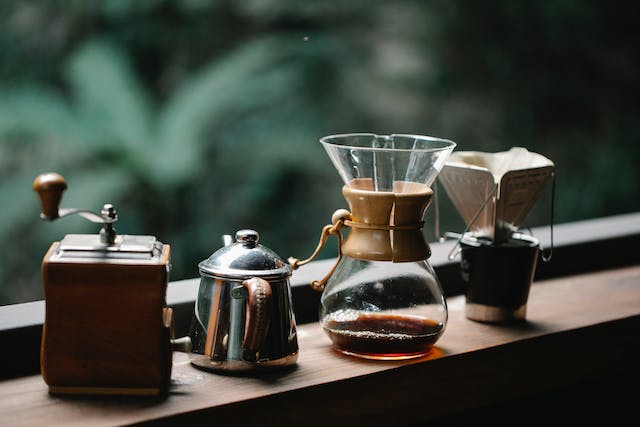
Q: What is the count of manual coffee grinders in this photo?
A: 1